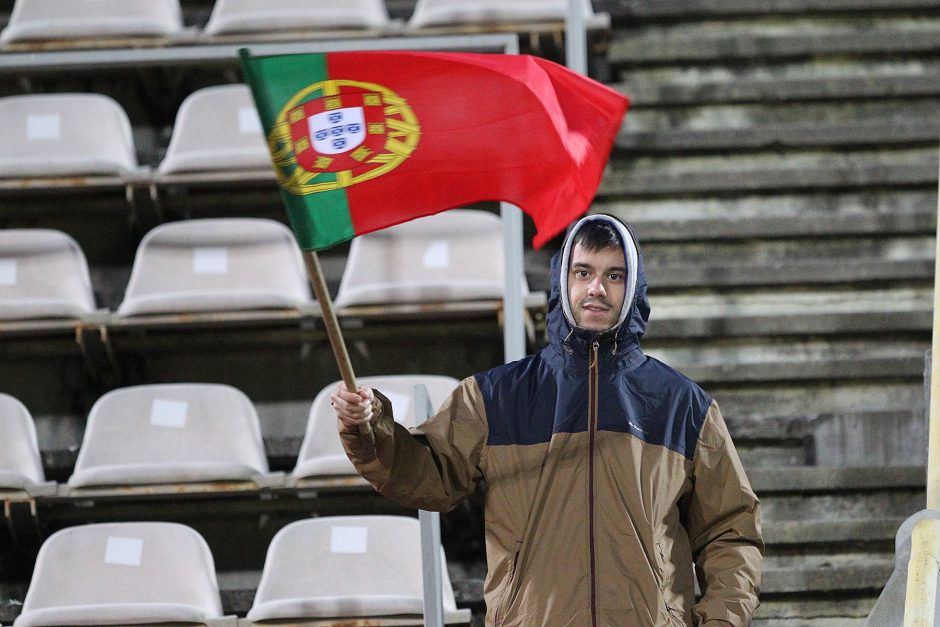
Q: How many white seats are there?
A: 13